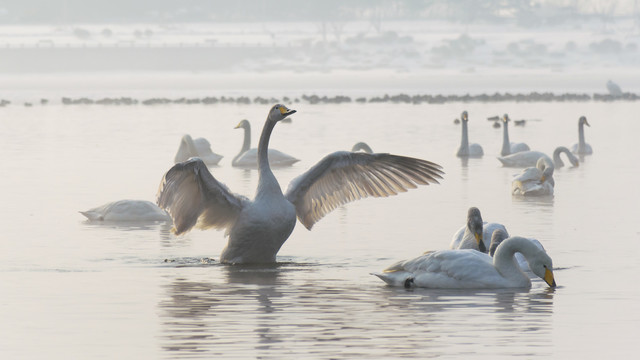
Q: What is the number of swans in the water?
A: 13